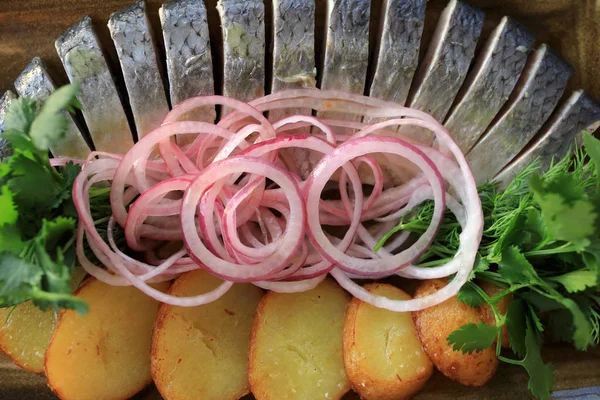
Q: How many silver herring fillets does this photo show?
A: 13